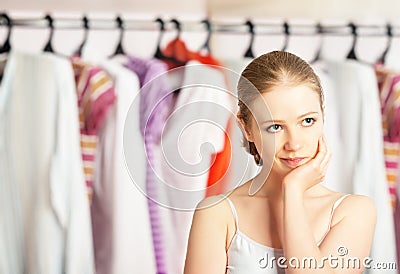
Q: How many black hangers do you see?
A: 12